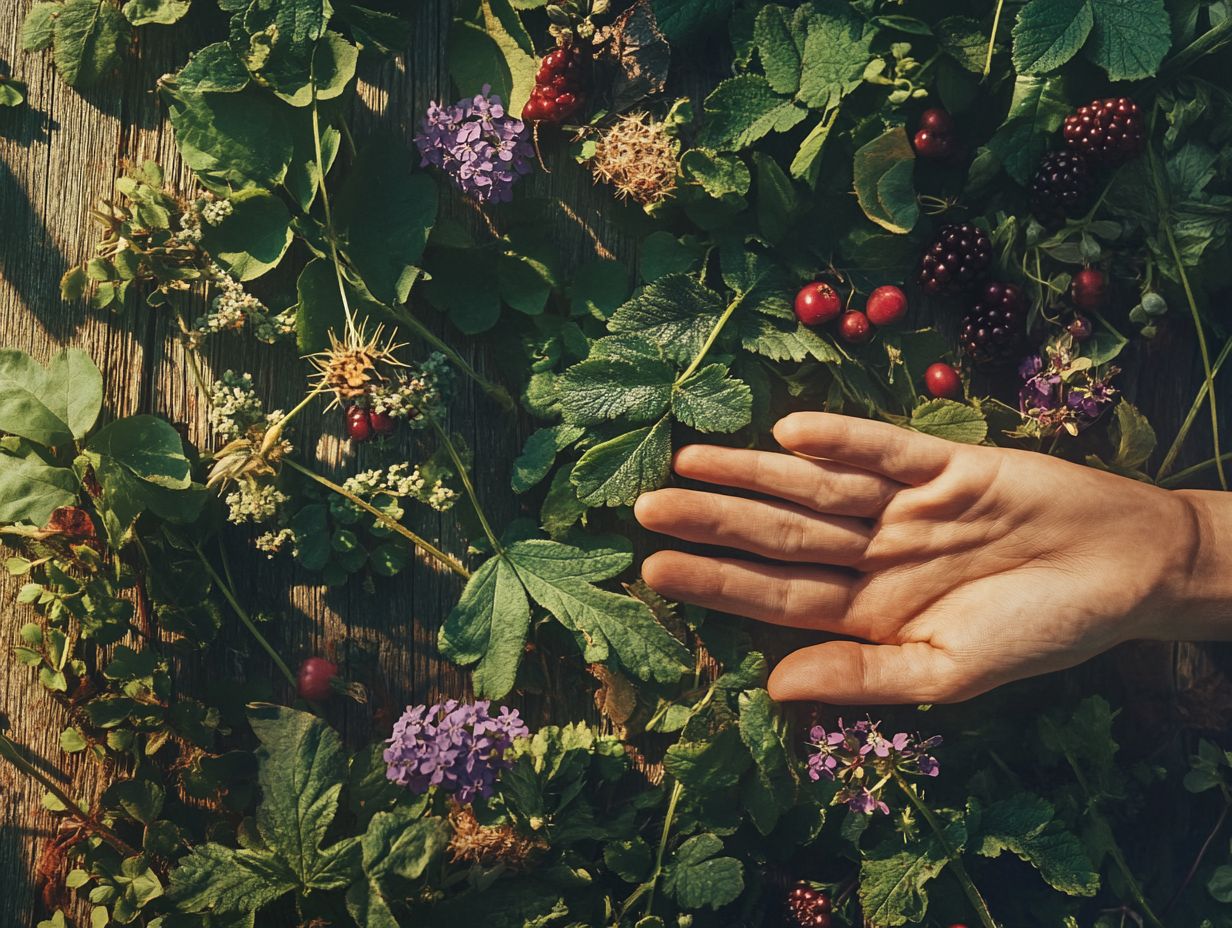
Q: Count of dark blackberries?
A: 4